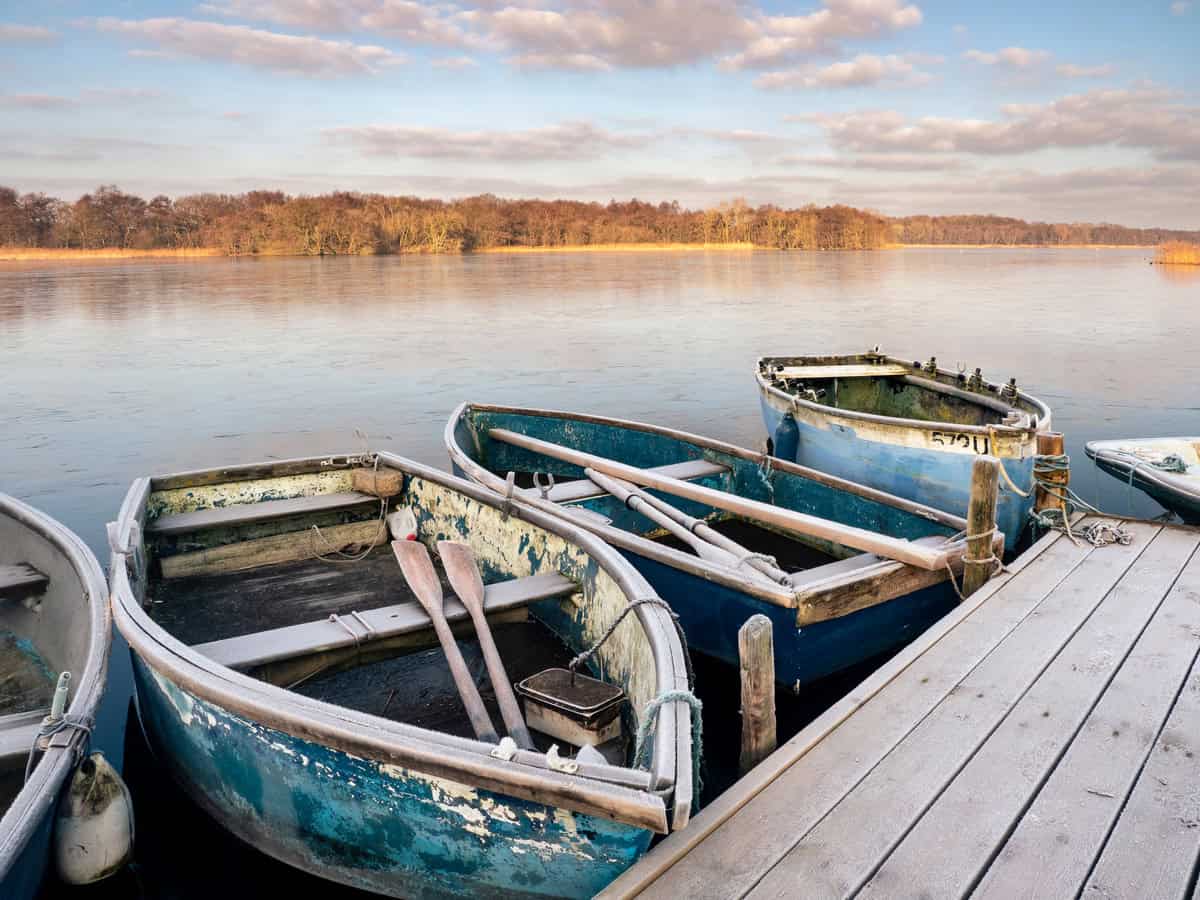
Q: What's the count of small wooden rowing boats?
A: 5